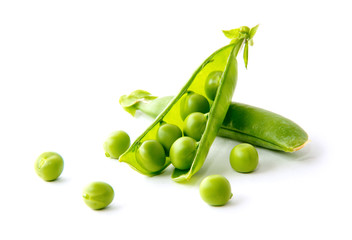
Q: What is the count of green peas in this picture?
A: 11